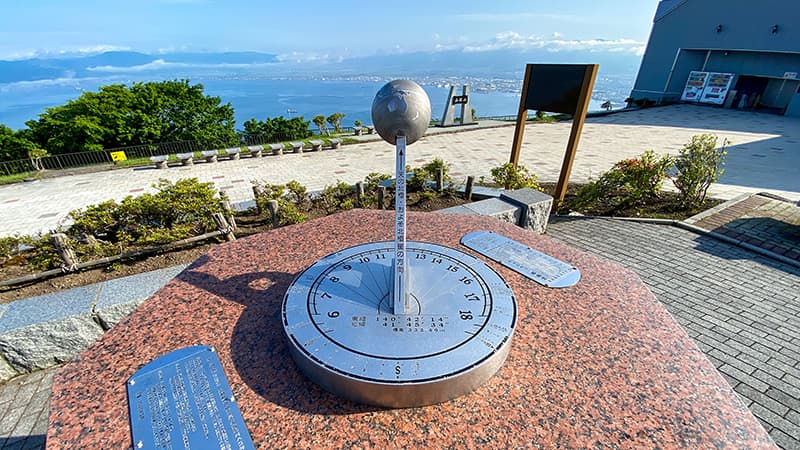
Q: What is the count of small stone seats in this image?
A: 11